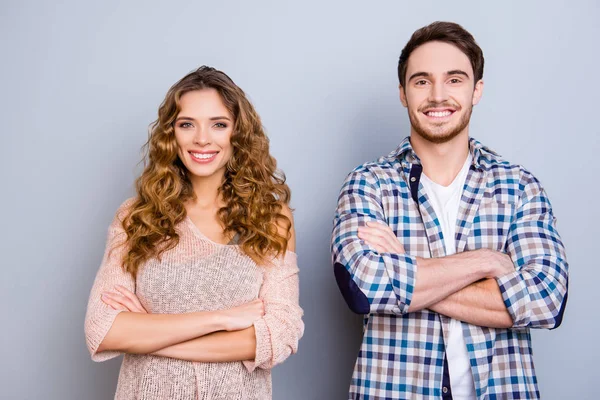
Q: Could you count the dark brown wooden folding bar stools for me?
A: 0